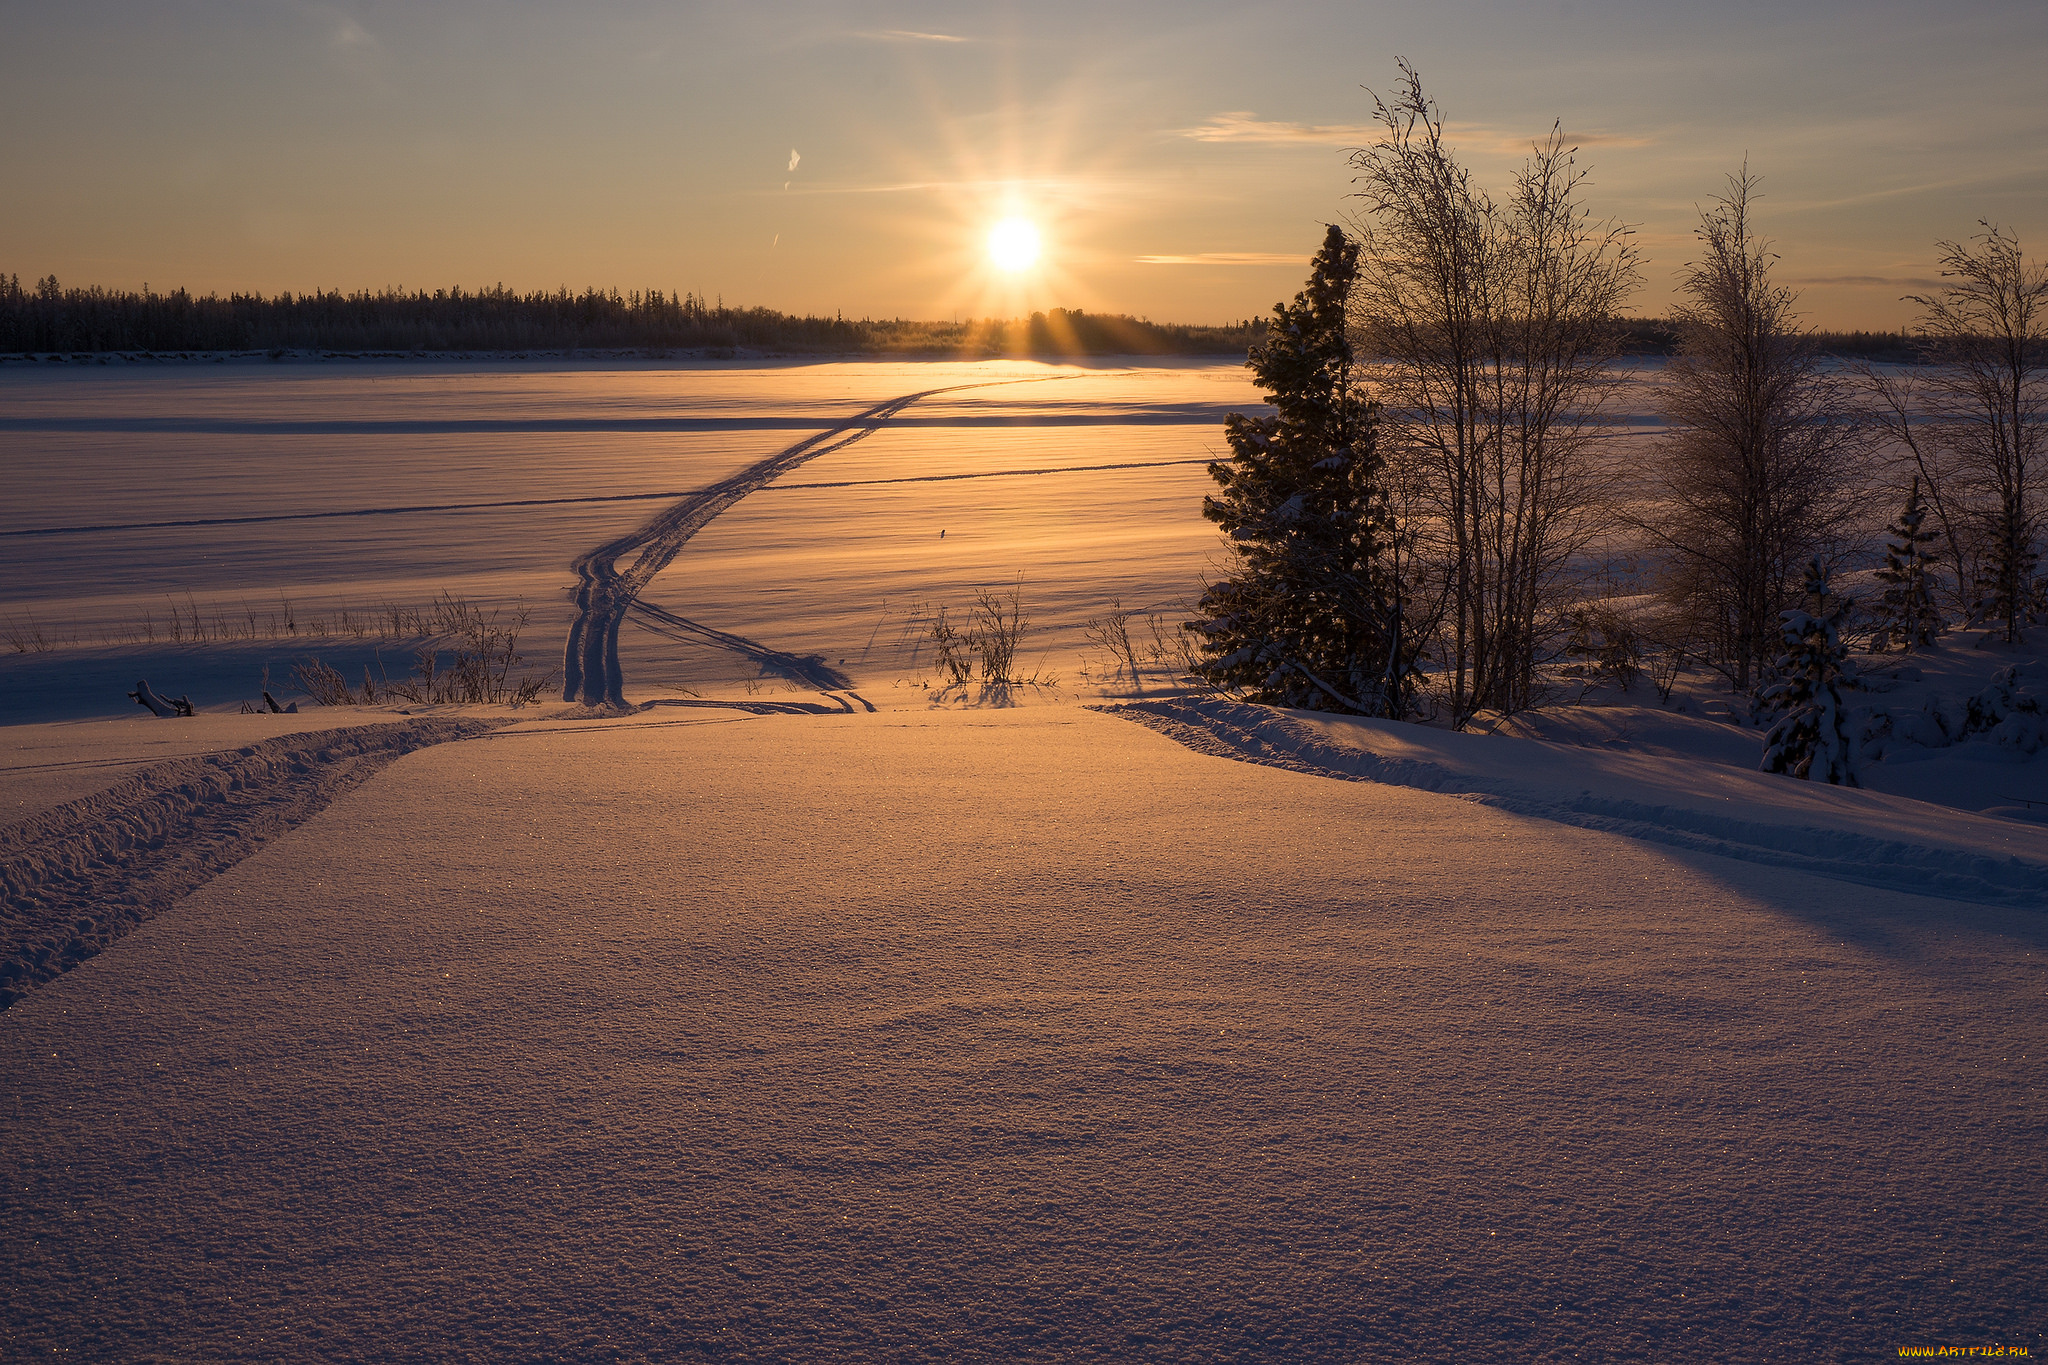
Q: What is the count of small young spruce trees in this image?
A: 3